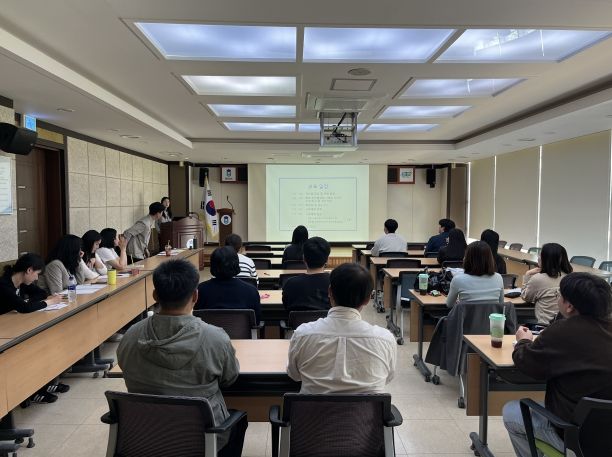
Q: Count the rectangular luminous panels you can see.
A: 10